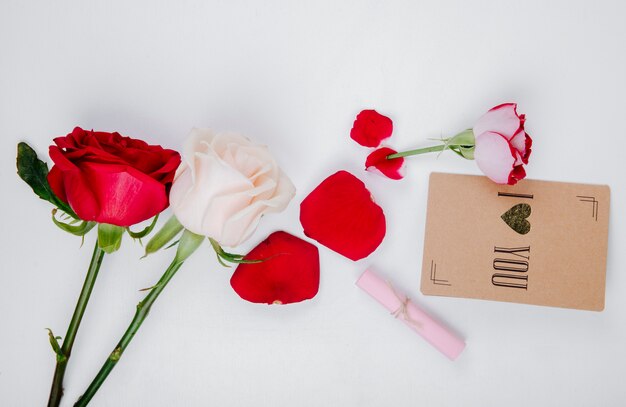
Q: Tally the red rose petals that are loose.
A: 4